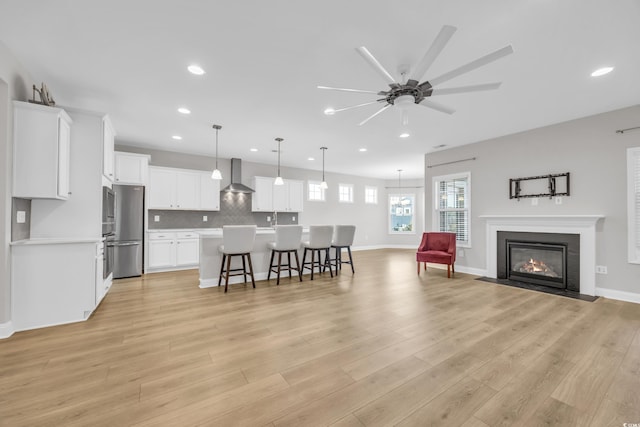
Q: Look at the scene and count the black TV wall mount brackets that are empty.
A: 1